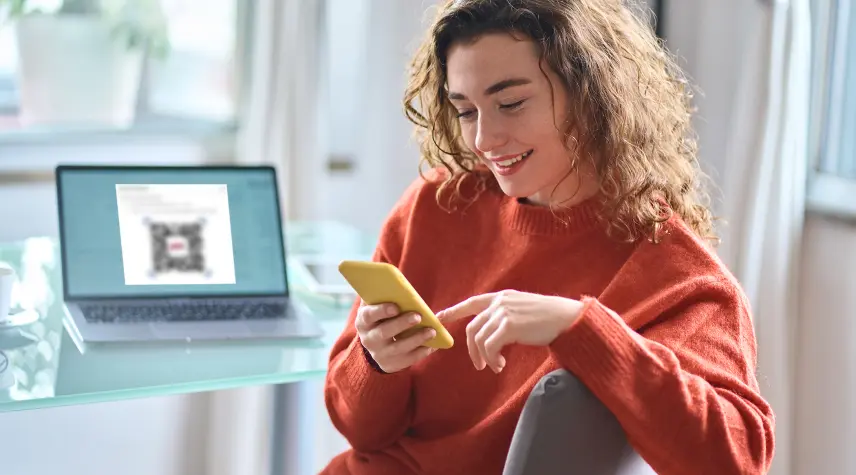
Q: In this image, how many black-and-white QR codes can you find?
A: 1